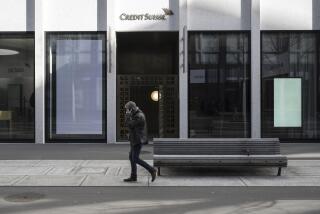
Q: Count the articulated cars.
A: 0